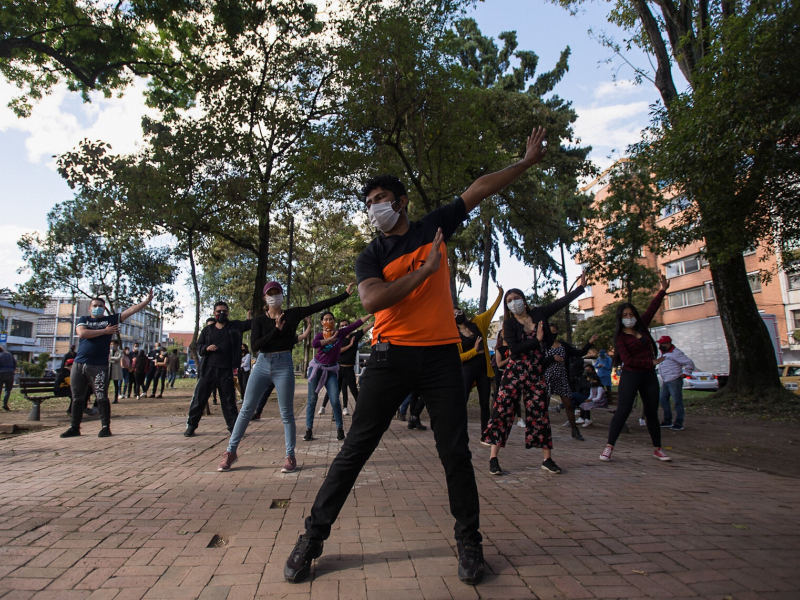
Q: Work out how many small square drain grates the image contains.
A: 2